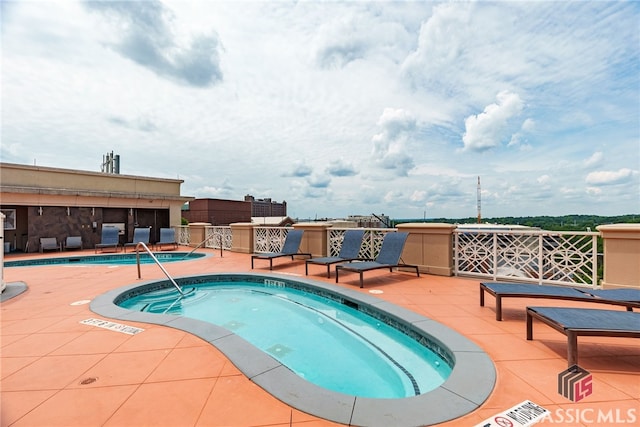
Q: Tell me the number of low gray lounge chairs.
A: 2